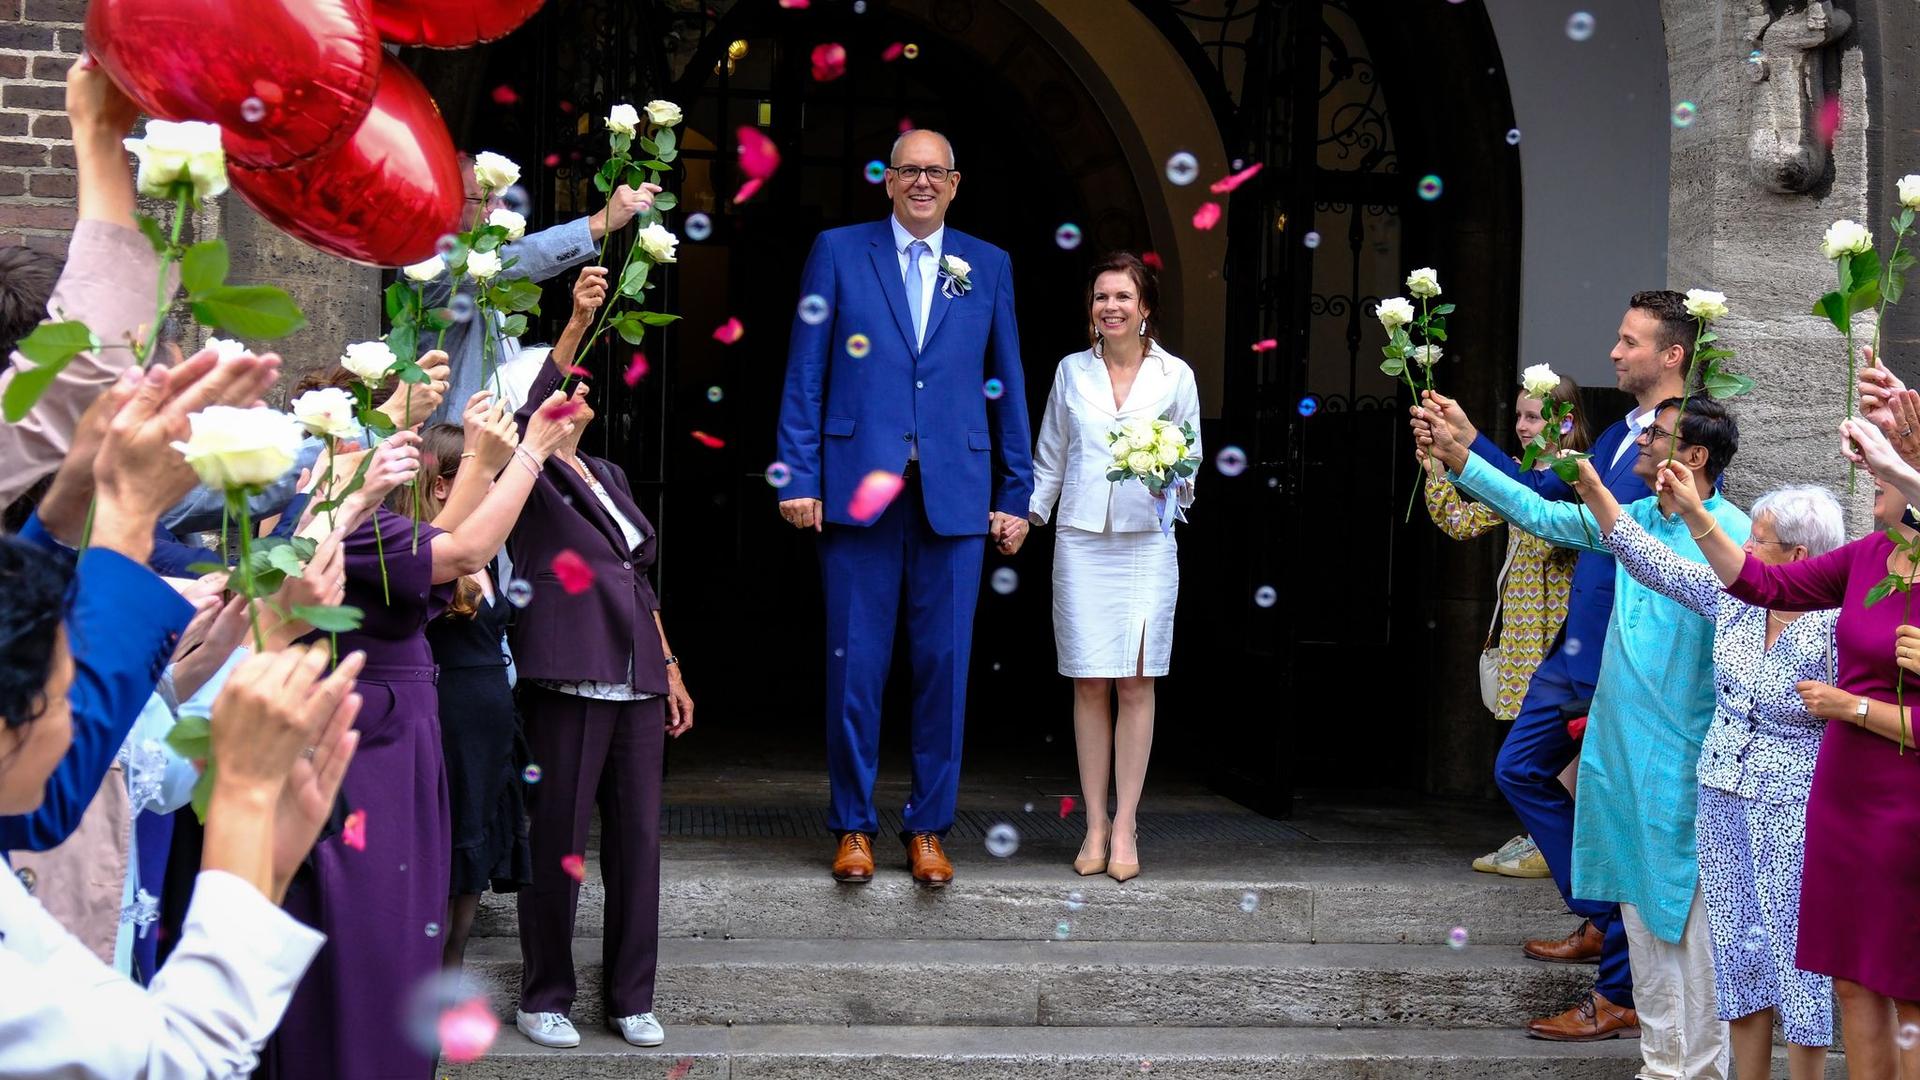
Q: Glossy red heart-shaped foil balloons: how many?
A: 3